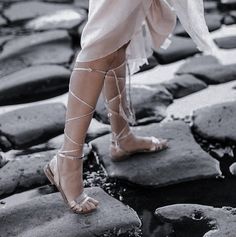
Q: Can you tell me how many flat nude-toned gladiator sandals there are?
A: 2